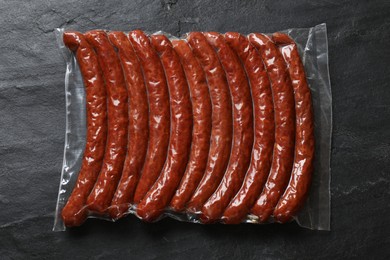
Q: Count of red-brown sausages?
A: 11